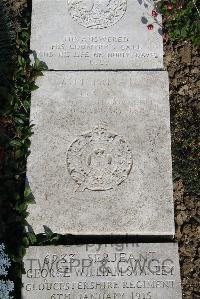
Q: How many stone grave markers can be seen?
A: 3